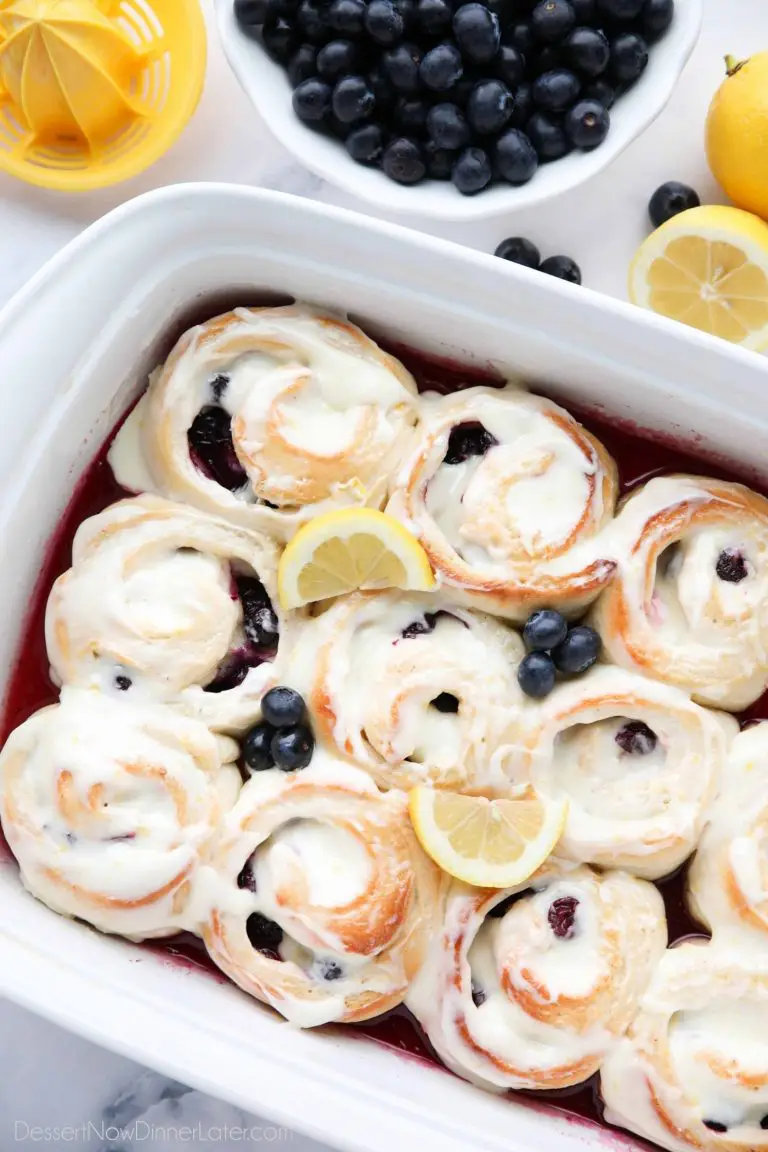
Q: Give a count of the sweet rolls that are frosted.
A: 11